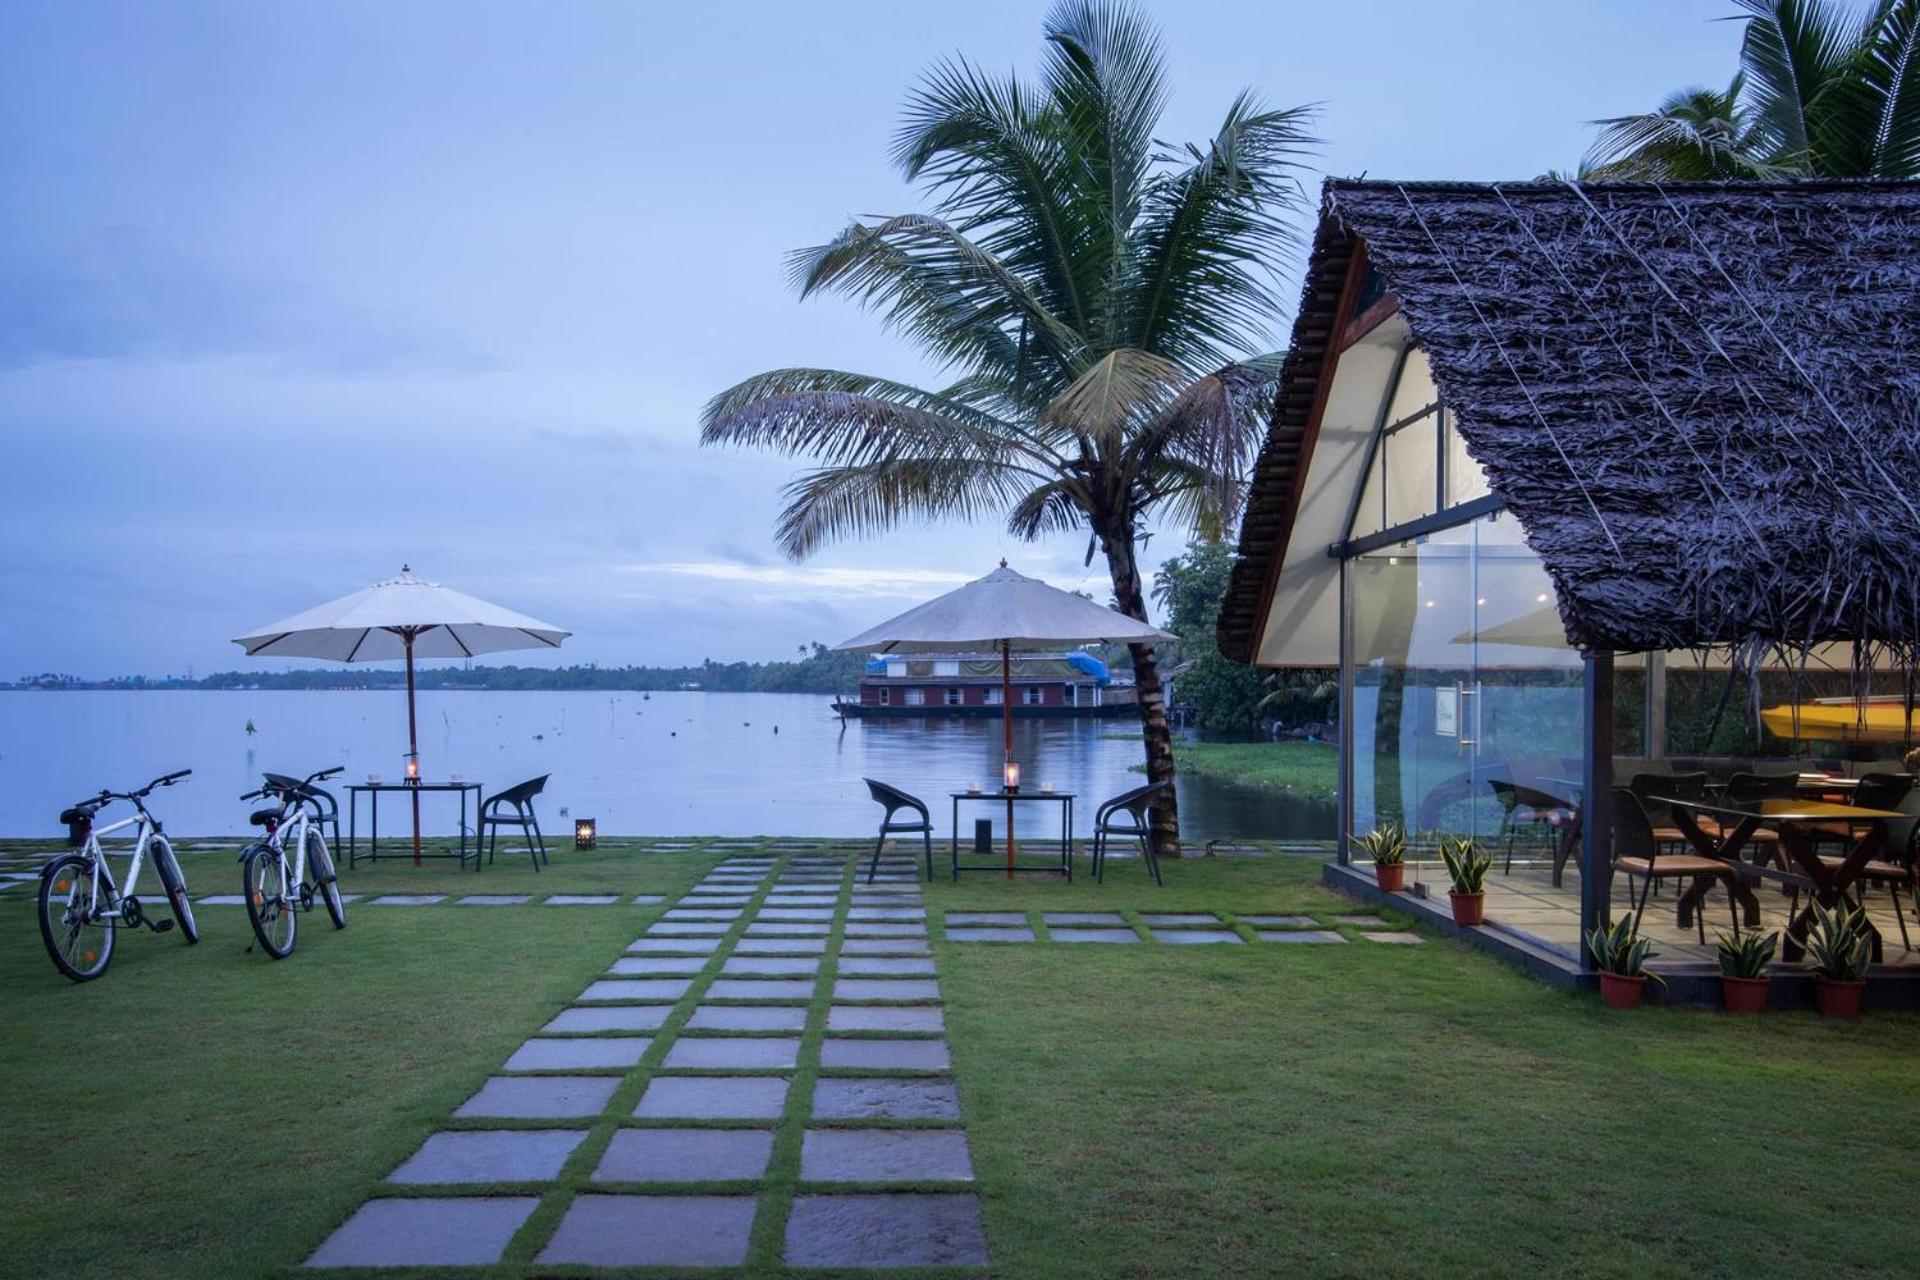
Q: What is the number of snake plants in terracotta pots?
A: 5